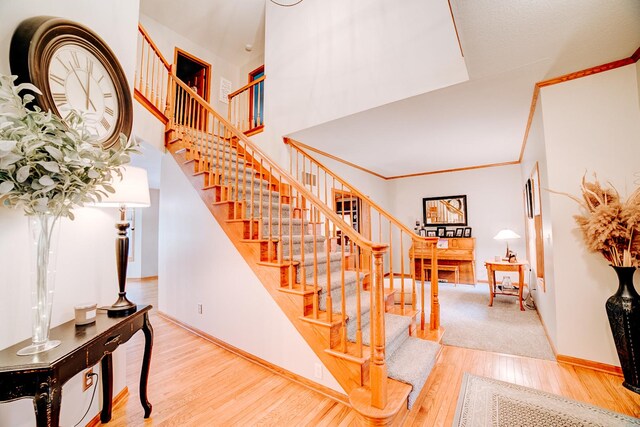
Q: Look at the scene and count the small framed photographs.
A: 6